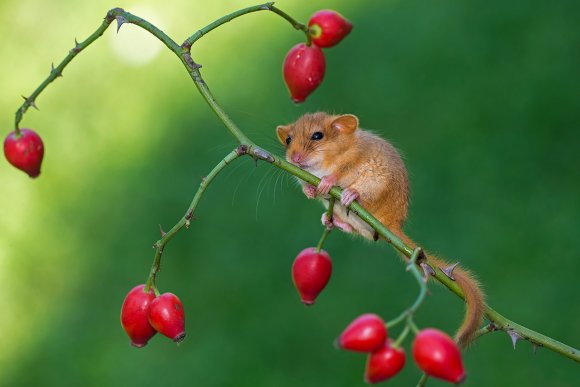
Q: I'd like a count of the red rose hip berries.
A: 9